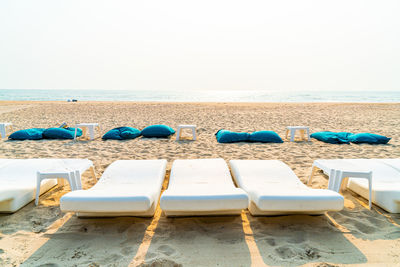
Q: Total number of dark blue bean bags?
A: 8